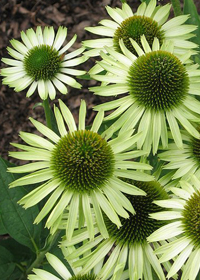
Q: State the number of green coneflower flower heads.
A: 8